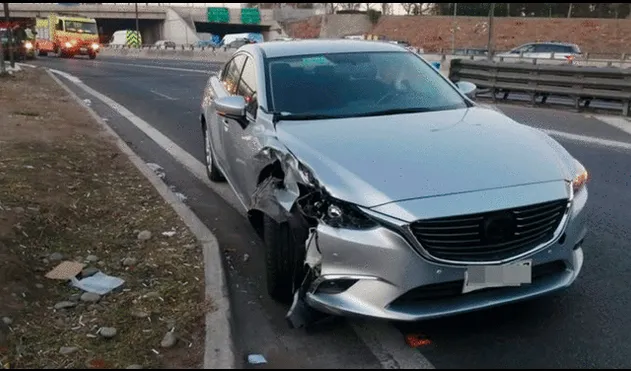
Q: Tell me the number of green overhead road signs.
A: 2